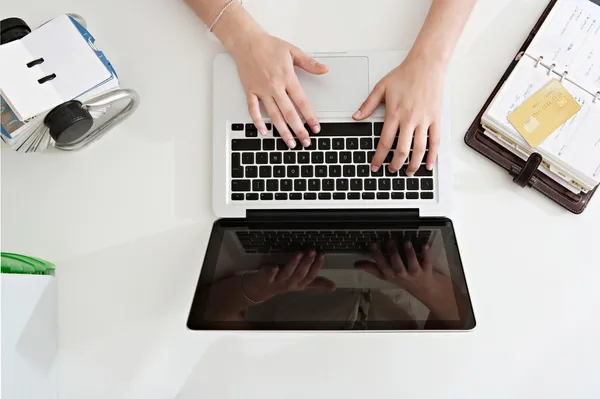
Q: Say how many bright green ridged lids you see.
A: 1